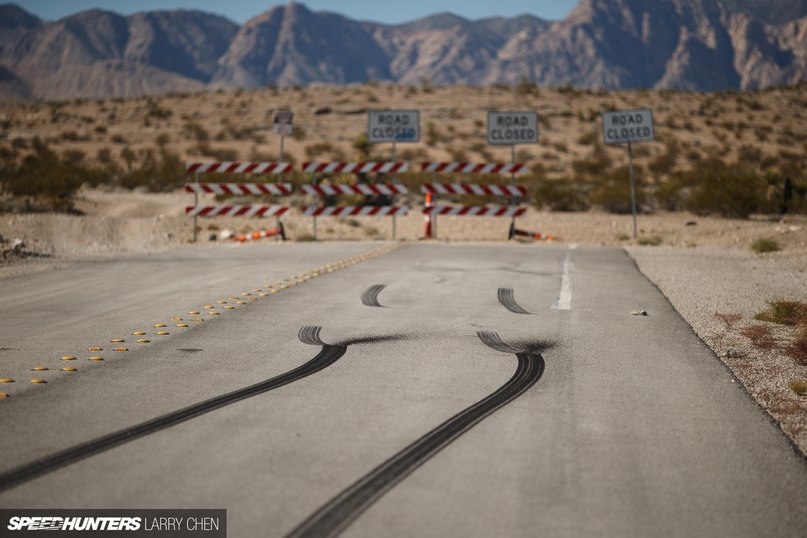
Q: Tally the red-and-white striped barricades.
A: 3